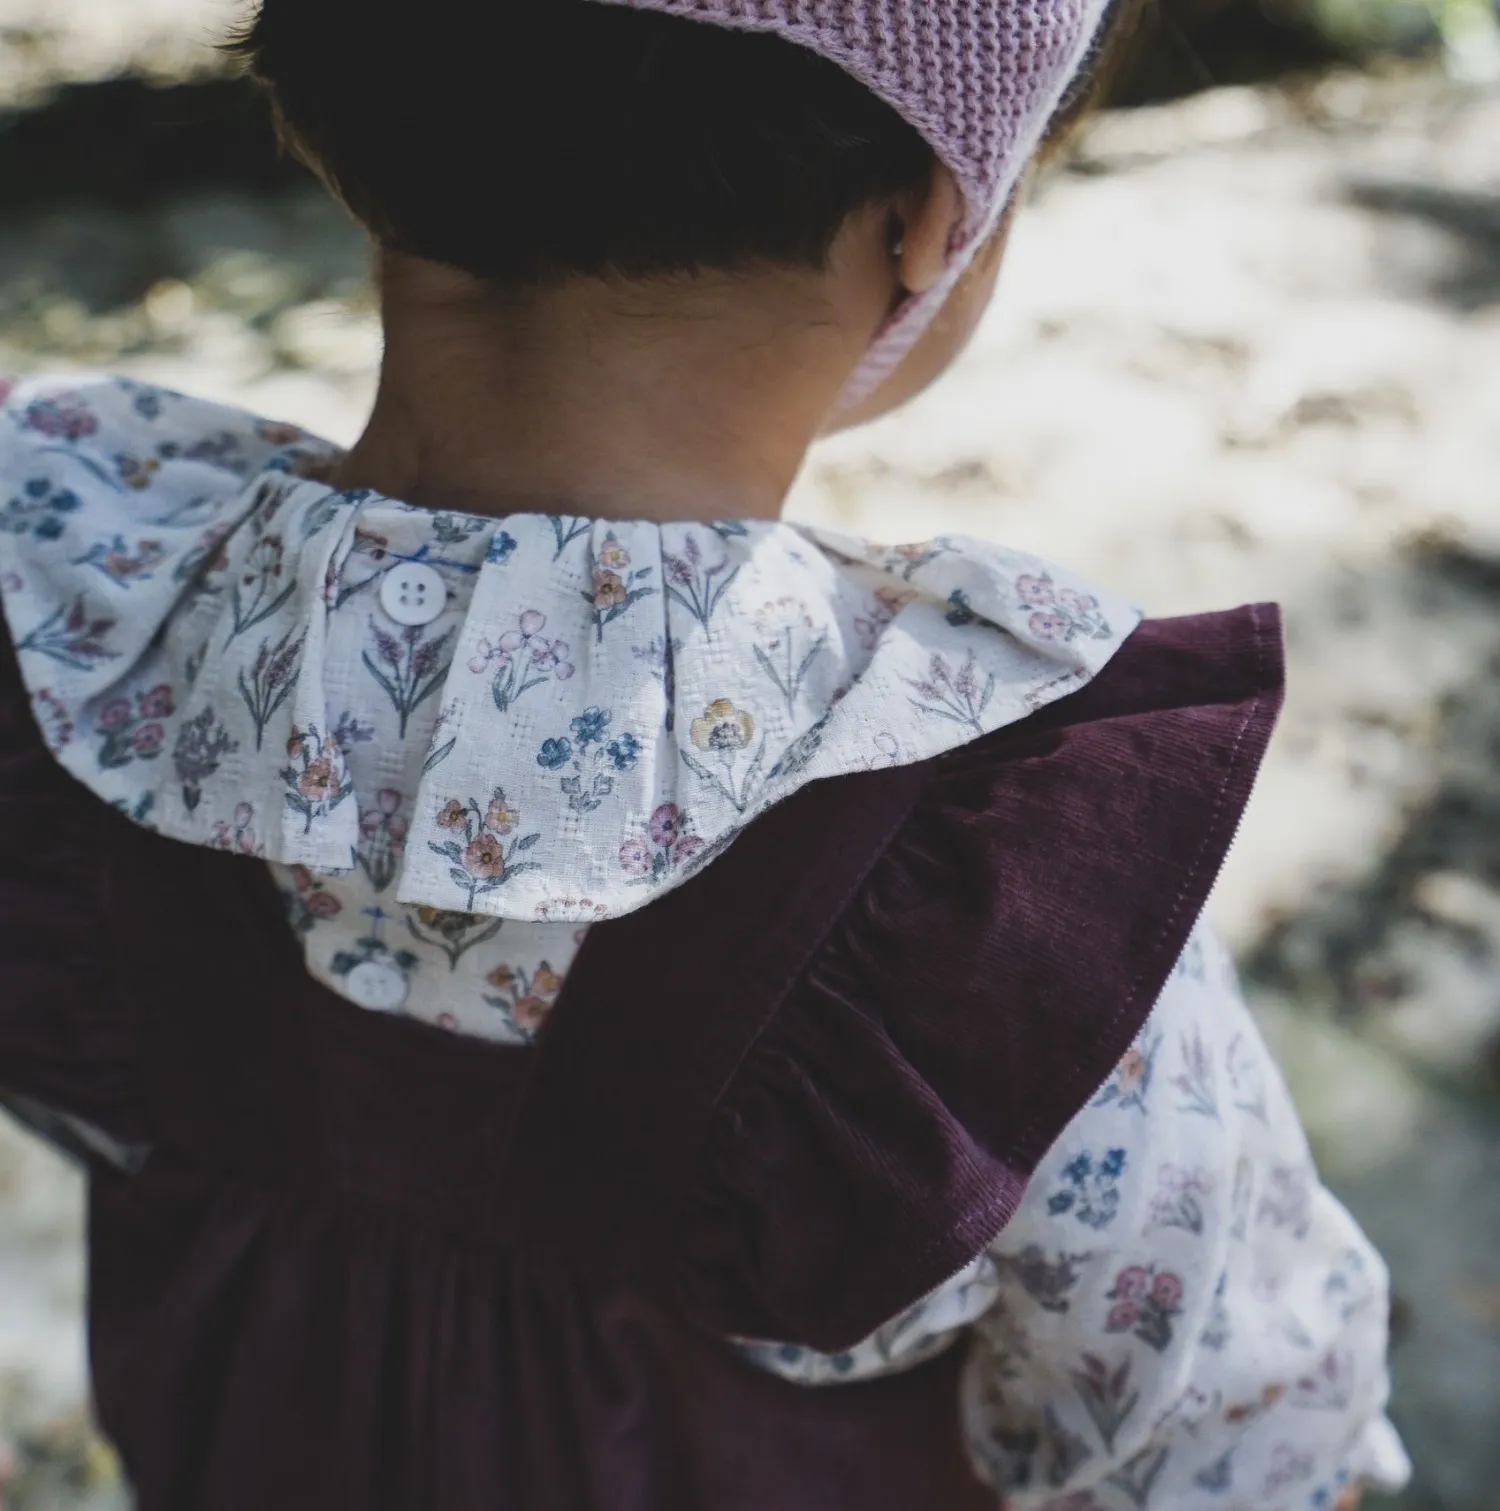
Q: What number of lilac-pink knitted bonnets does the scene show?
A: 1